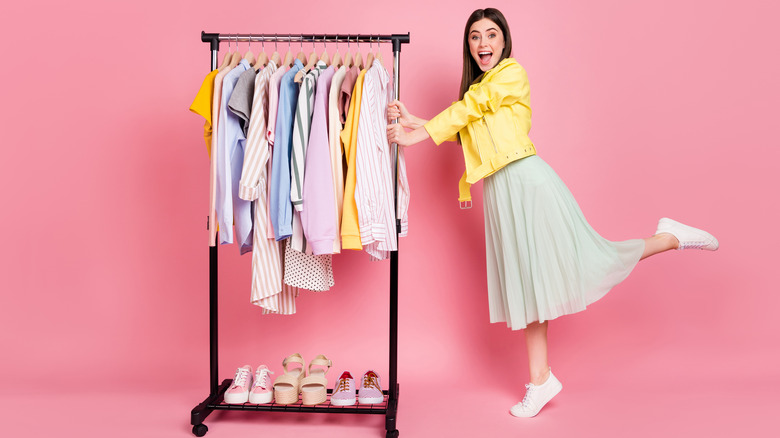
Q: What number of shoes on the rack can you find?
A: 6